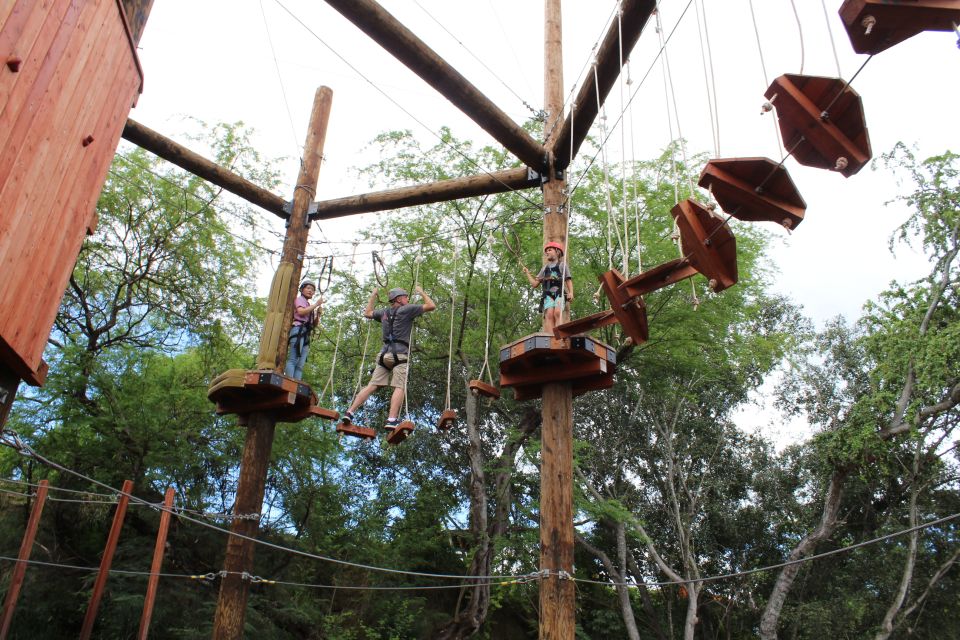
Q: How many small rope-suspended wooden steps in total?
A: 5